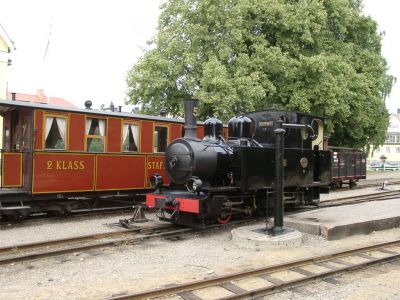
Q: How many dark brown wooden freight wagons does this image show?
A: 1